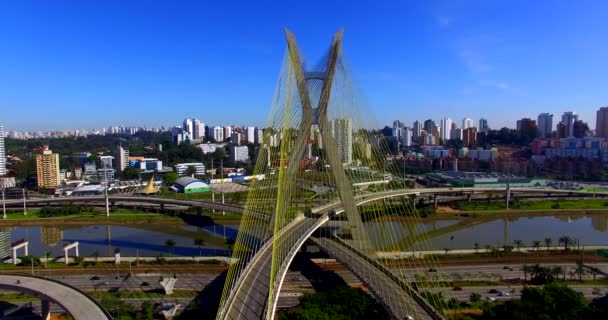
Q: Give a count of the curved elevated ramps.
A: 3